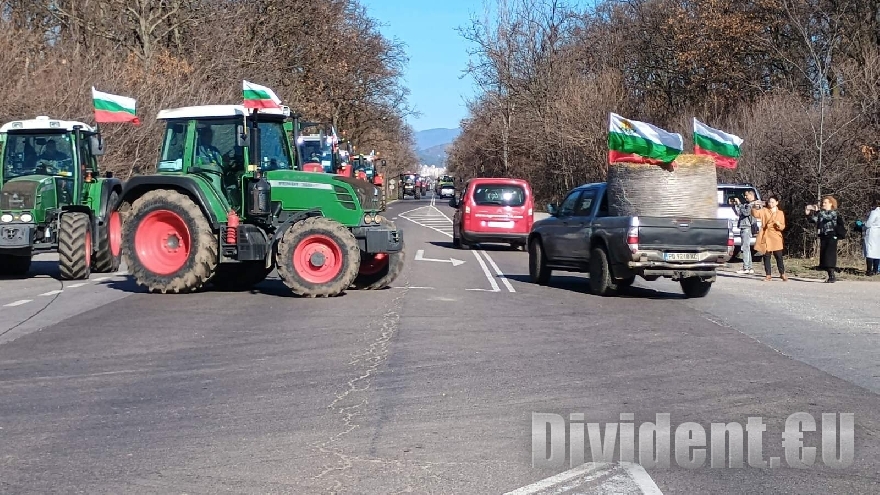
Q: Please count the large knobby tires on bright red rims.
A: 5